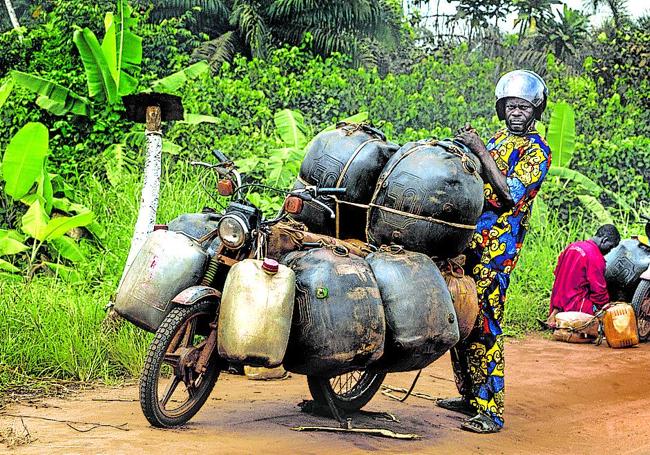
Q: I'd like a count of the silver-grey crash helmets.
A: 1